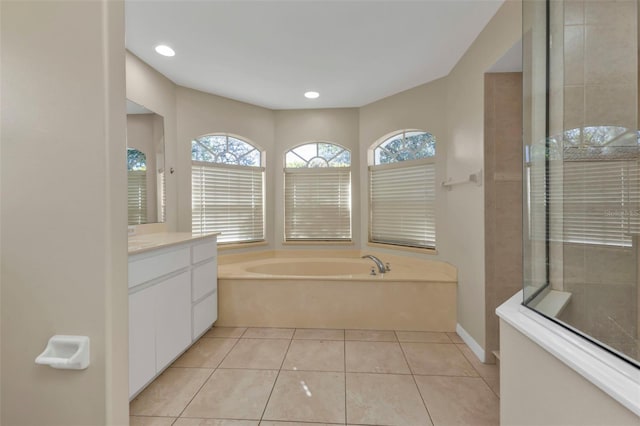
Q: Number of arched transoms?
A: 3